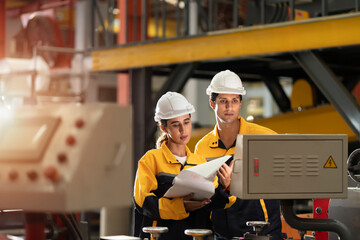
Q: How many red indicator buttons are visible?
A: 6